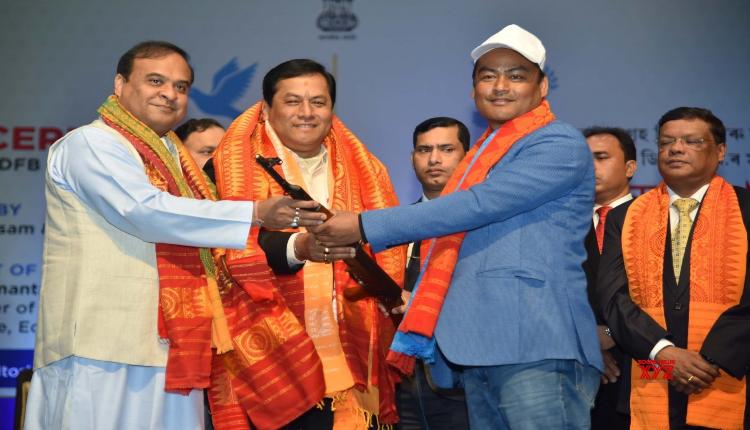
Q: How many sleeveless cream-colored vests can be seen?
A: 1